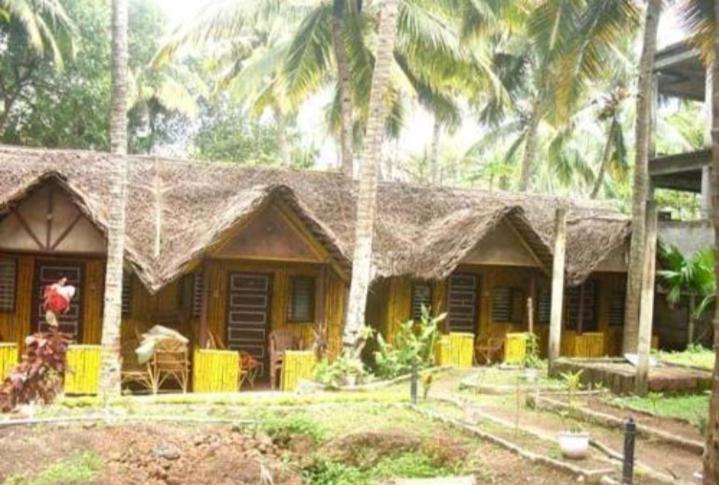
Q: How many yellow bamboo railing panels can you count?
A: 7